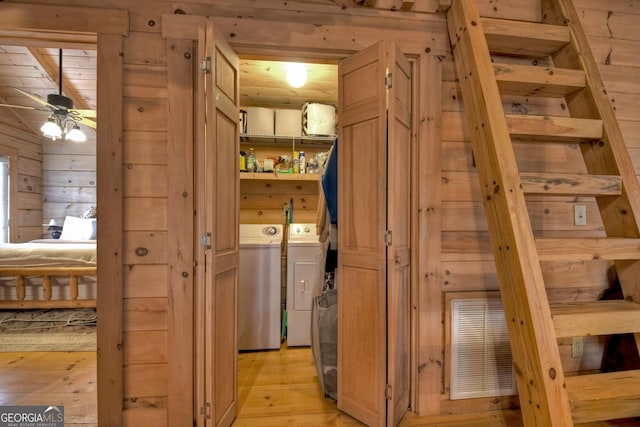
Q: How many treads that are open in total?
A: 7